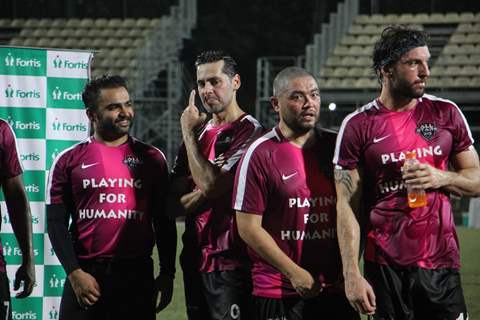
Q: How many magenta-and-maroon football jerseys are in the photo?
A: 5